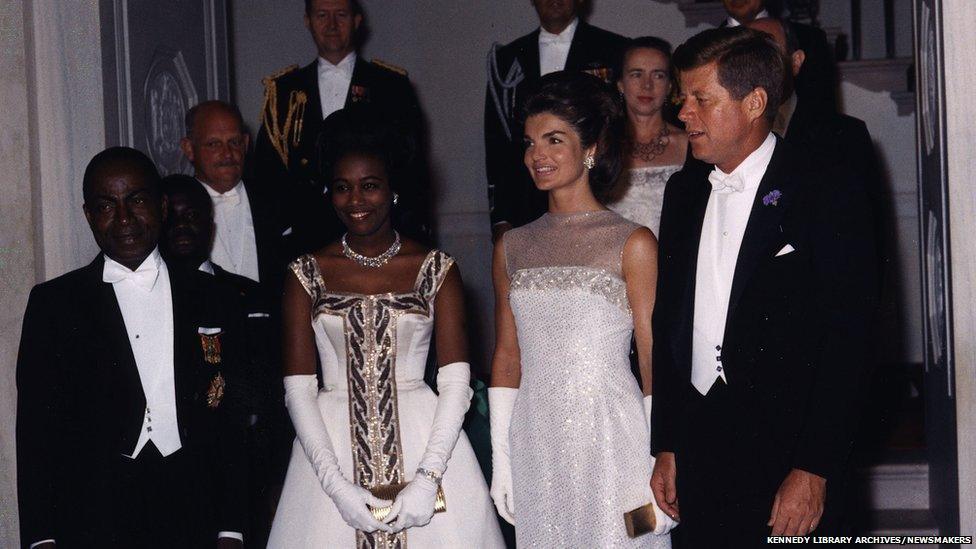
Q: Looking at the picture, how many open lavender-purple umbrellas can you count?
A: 0